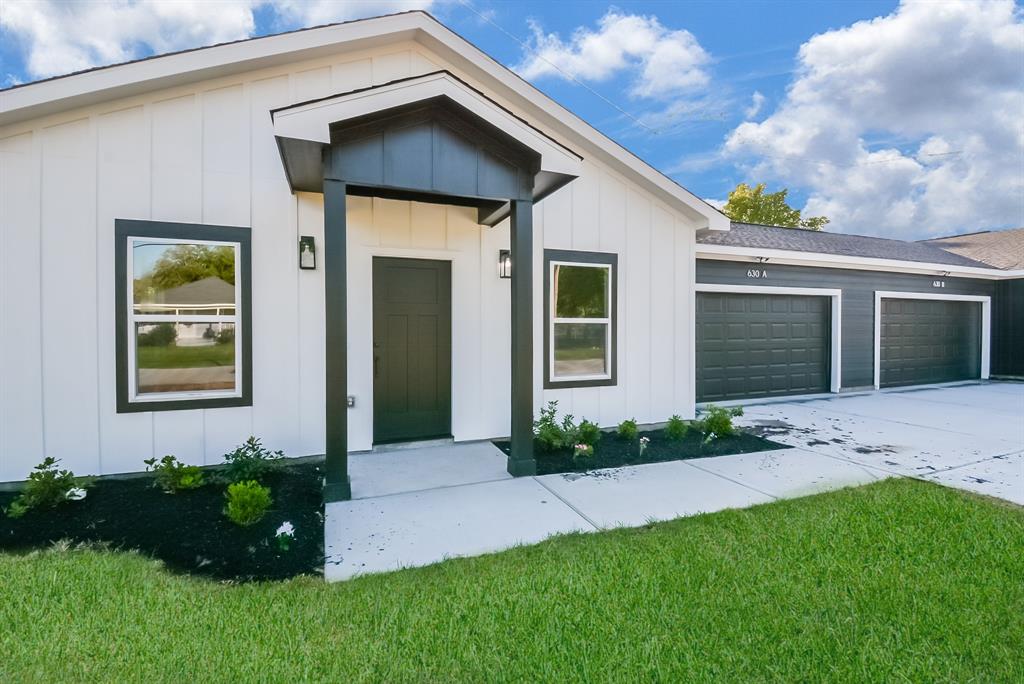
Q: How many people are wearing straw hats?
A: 0